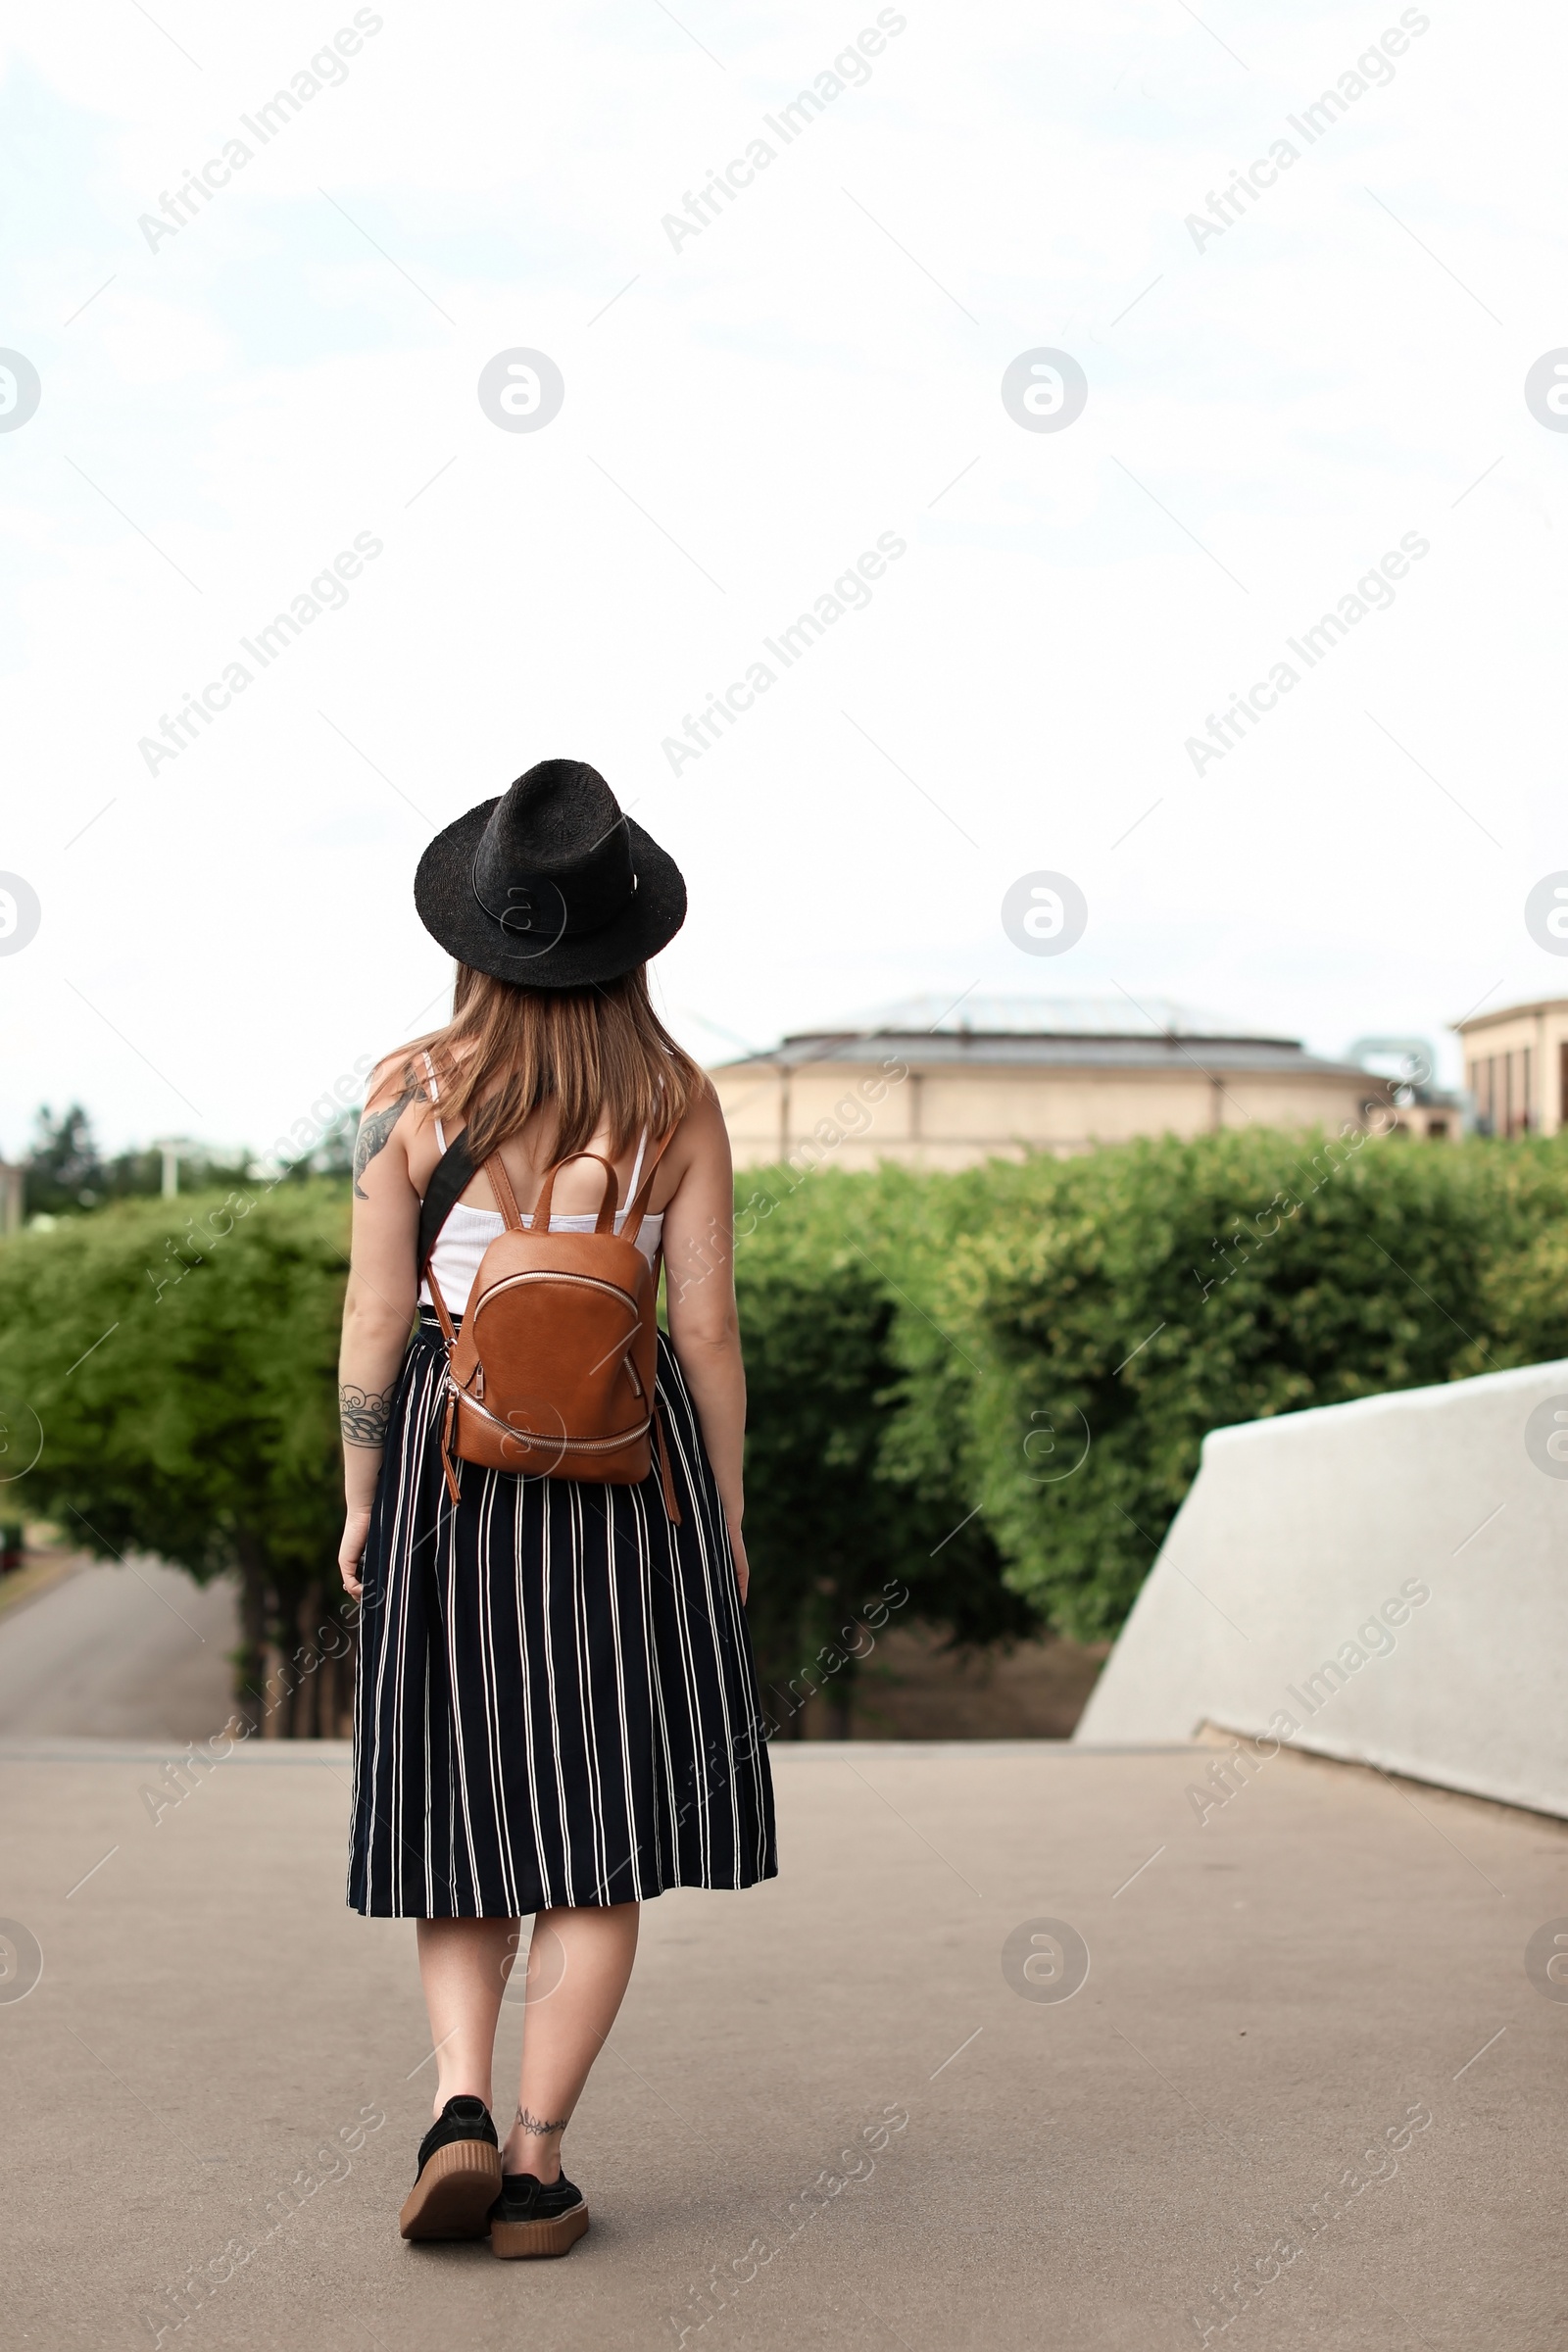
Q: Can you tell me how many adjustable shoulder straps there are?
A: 2